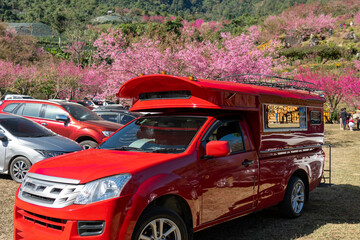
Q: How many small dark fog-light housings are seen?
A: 1